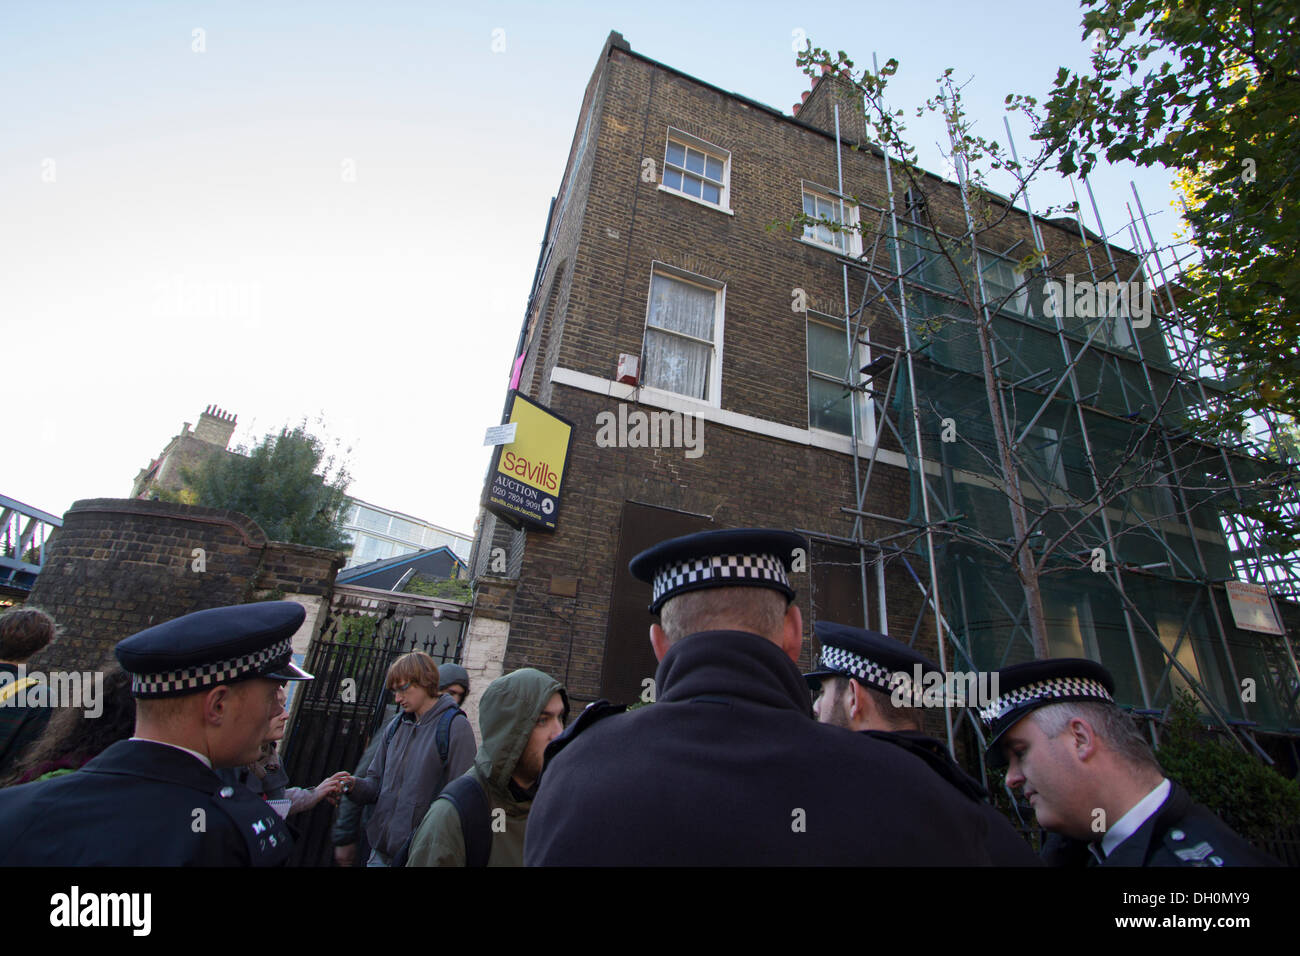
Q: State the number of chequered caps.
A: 4